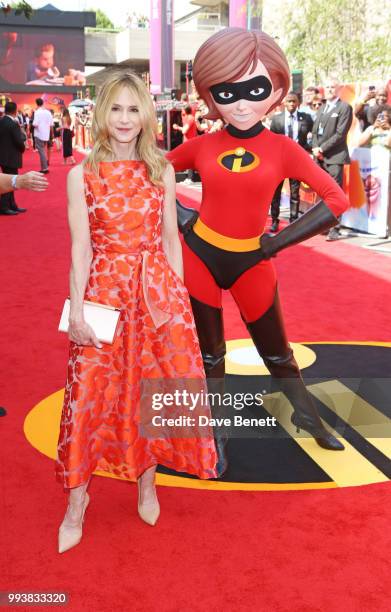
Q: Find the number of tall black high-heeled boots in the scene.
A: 2